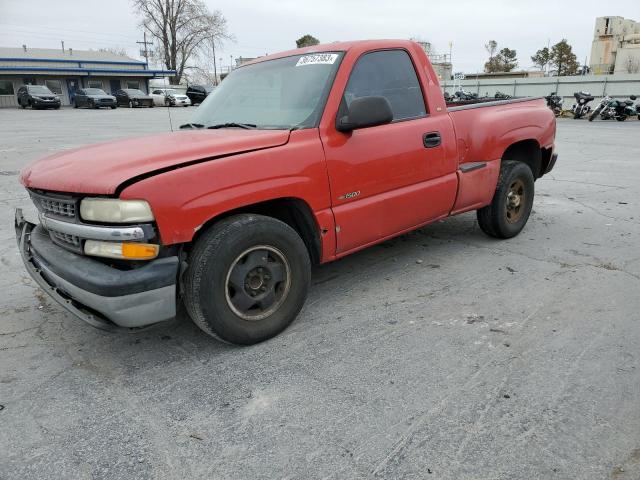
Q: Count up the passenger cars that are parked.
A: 5